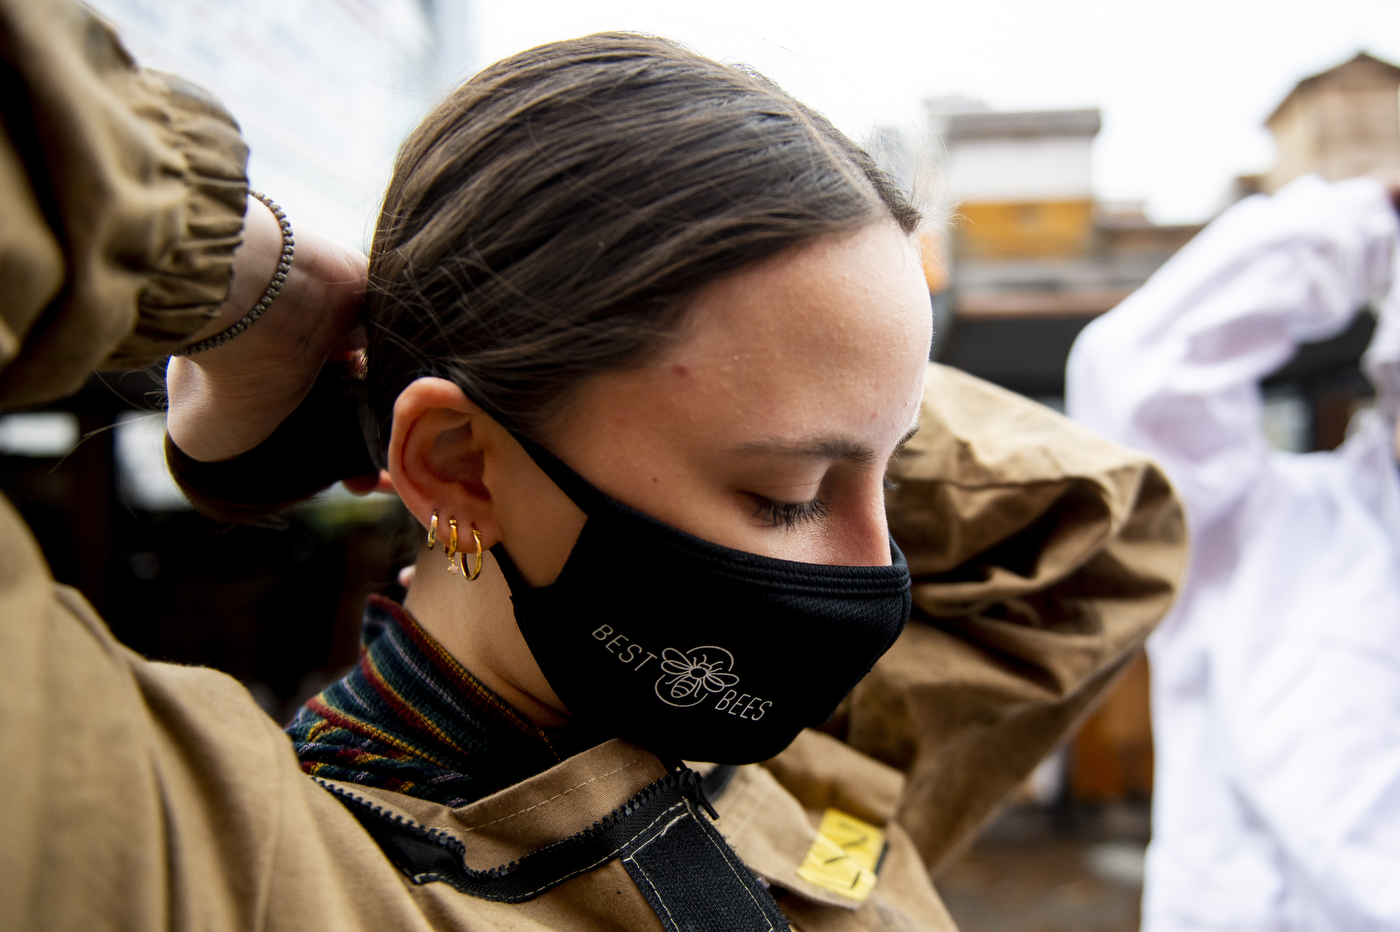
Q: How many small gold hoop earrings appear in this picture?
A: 3